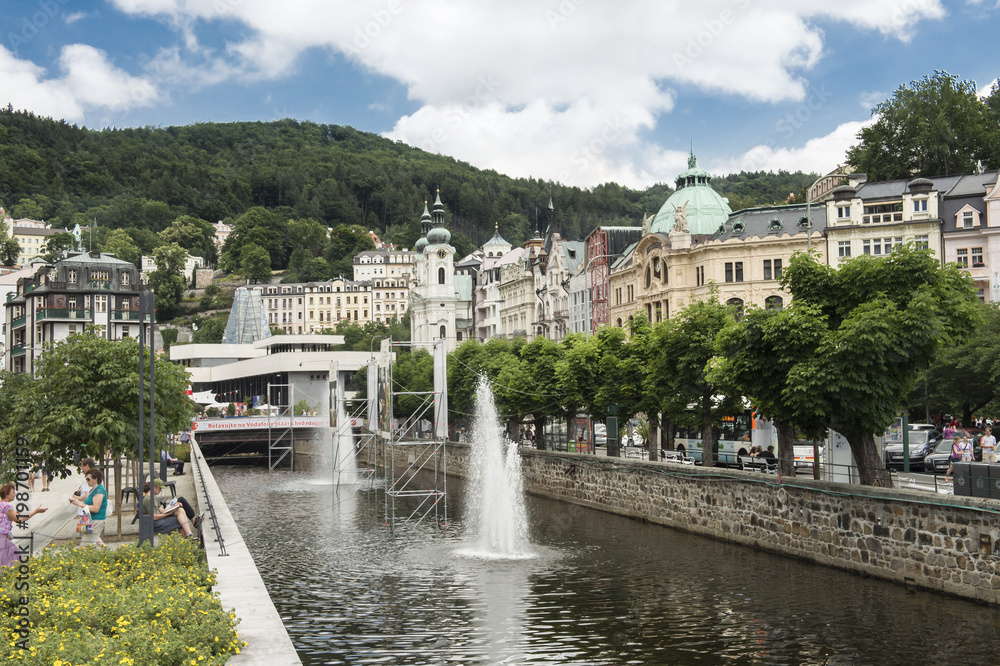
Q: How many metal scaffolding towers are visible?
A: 3